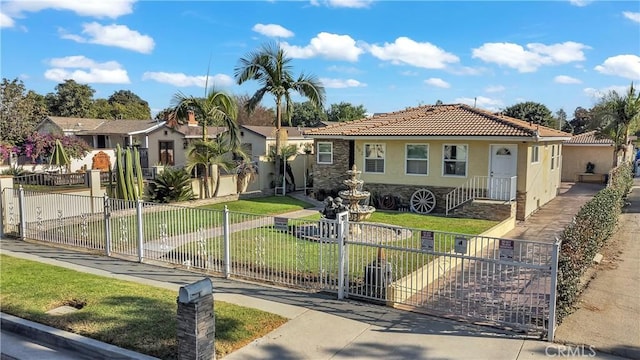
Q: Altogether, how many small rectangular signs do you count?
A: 4